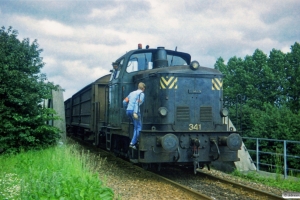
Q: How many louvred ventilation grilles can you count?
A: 2